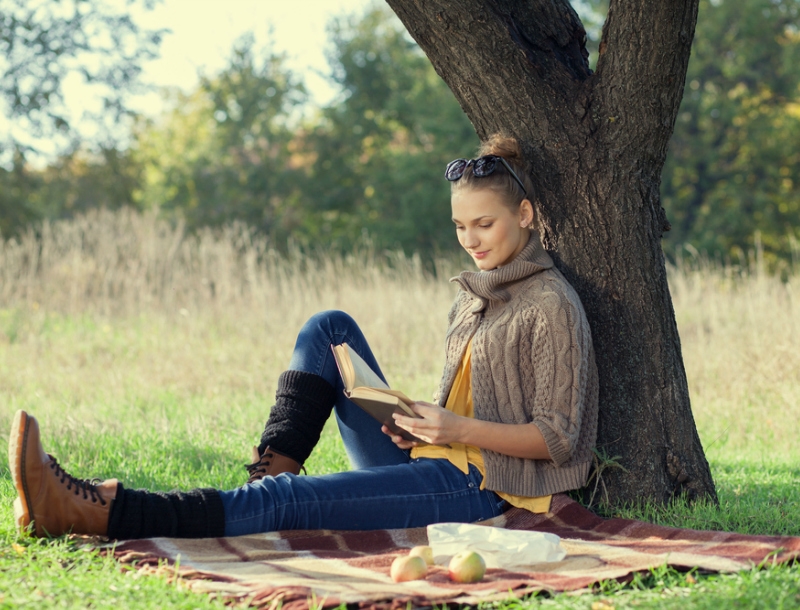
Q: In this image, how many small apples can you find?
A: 3